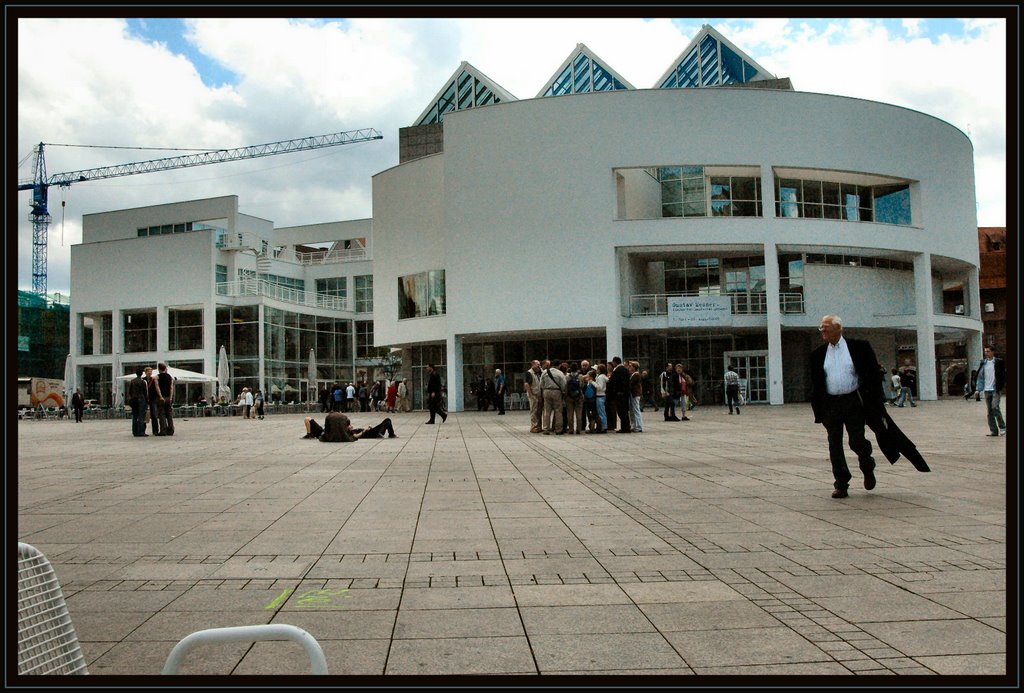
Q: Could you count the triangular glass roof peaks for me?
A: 3